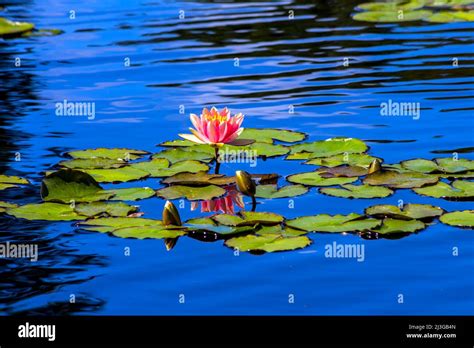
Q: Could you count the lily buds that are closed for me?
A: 3